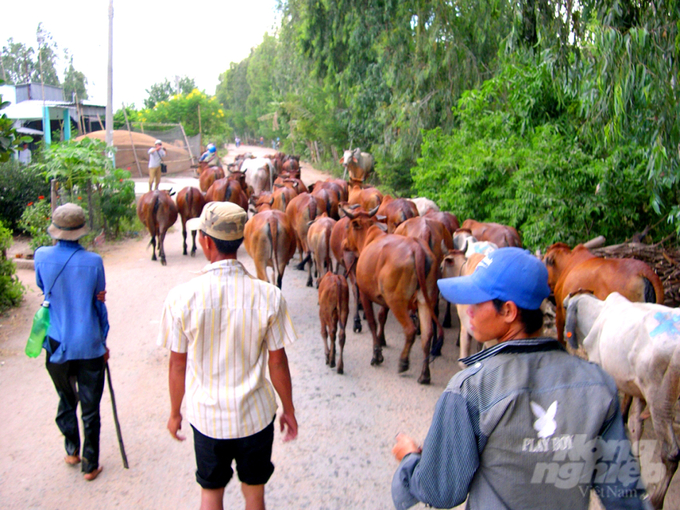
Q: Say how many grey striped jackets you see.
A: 1